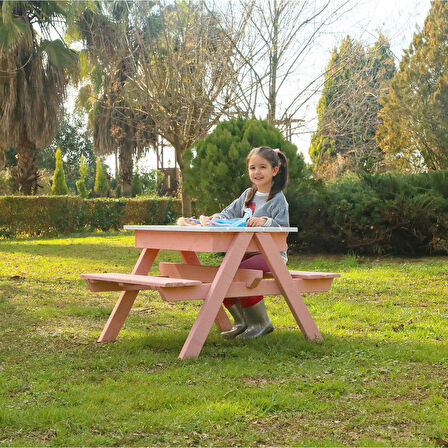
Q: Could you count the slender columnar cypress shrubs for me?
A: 3